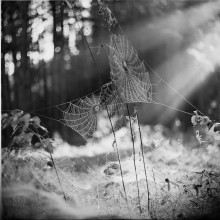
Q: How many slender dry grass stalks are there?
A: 3